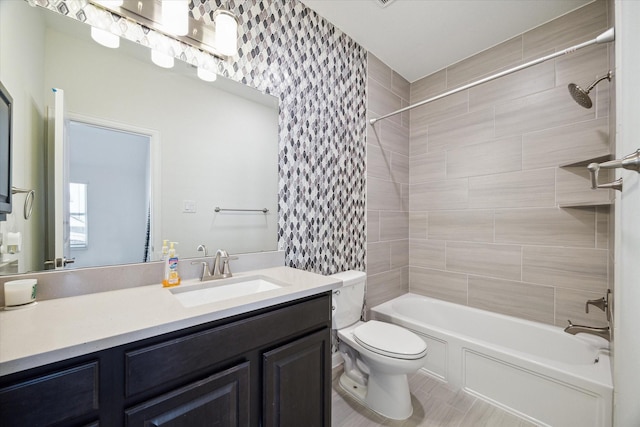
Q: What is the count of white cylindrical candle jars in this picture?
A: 1